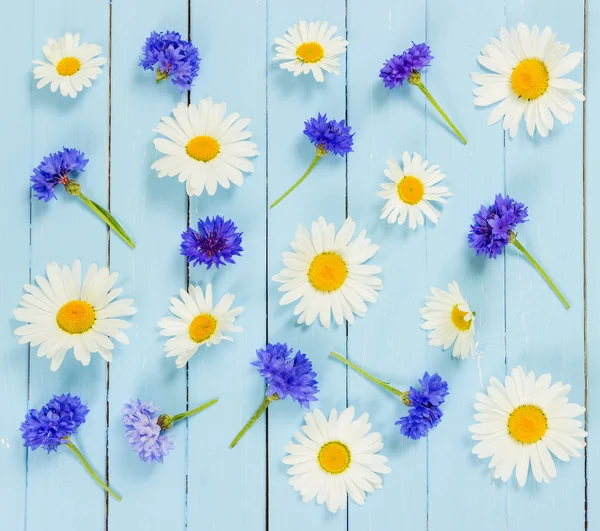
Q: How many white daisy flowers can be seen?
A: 11